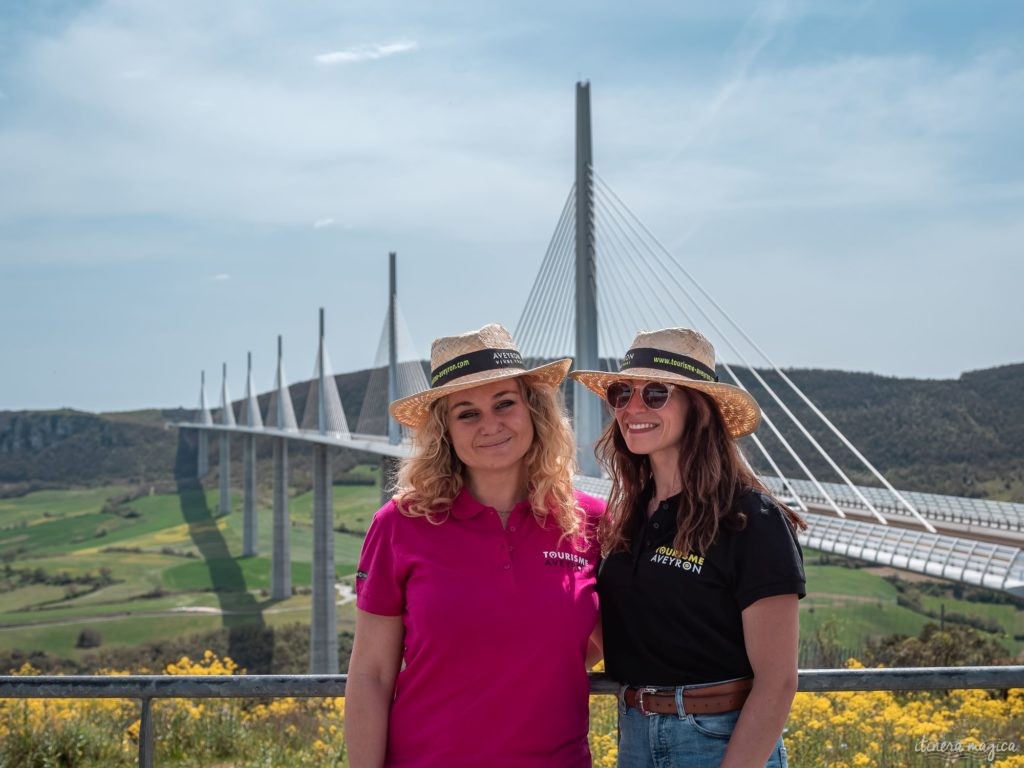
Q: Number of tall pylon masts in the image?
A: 7